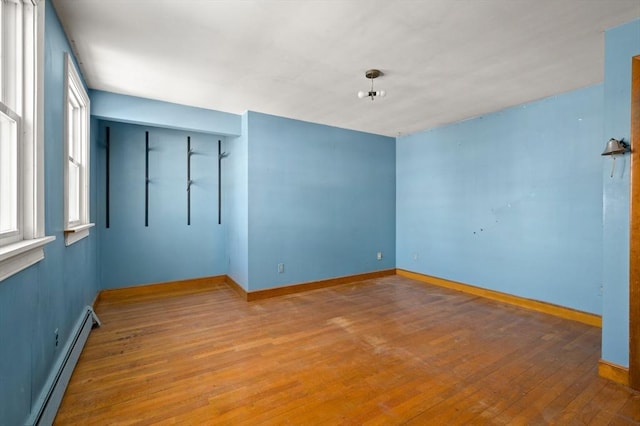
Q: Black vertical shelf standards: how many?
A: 4